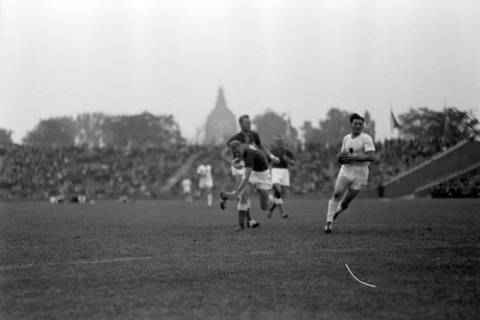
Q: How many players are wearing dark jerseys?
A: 3